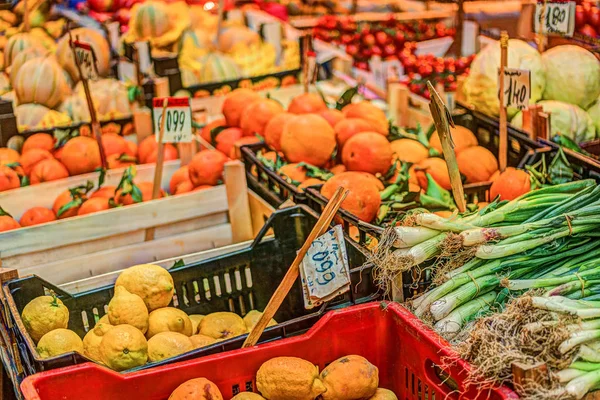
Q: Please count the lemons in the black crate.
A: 13